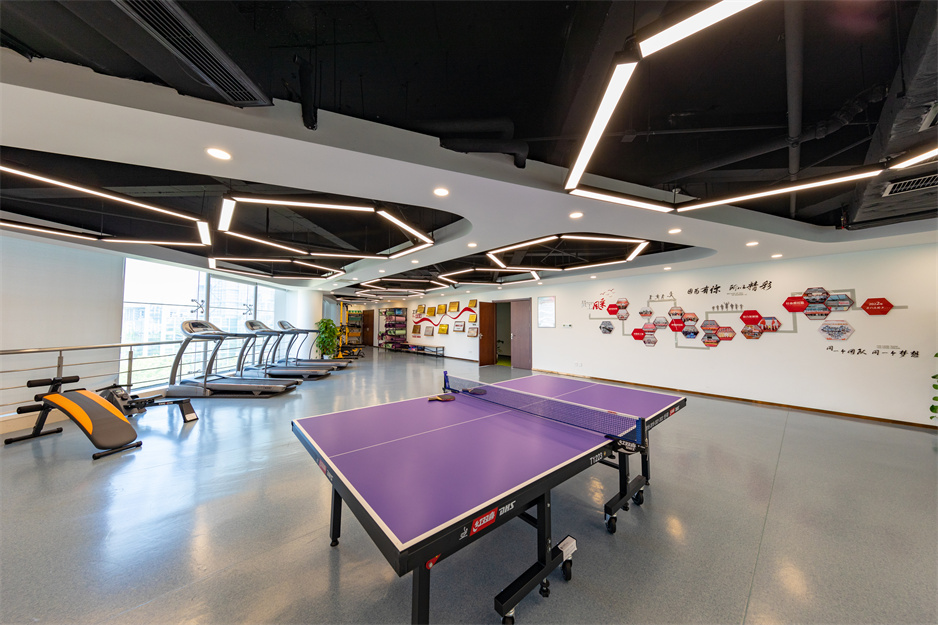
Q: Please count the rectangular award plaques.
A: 11